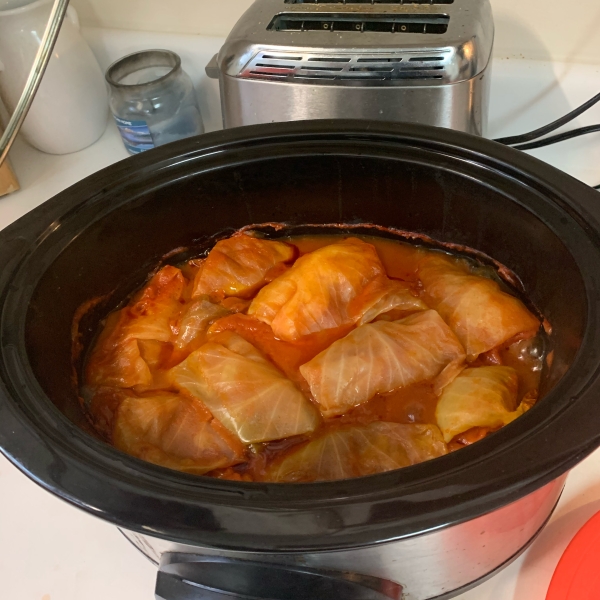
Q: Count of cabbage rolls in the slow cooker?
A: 9